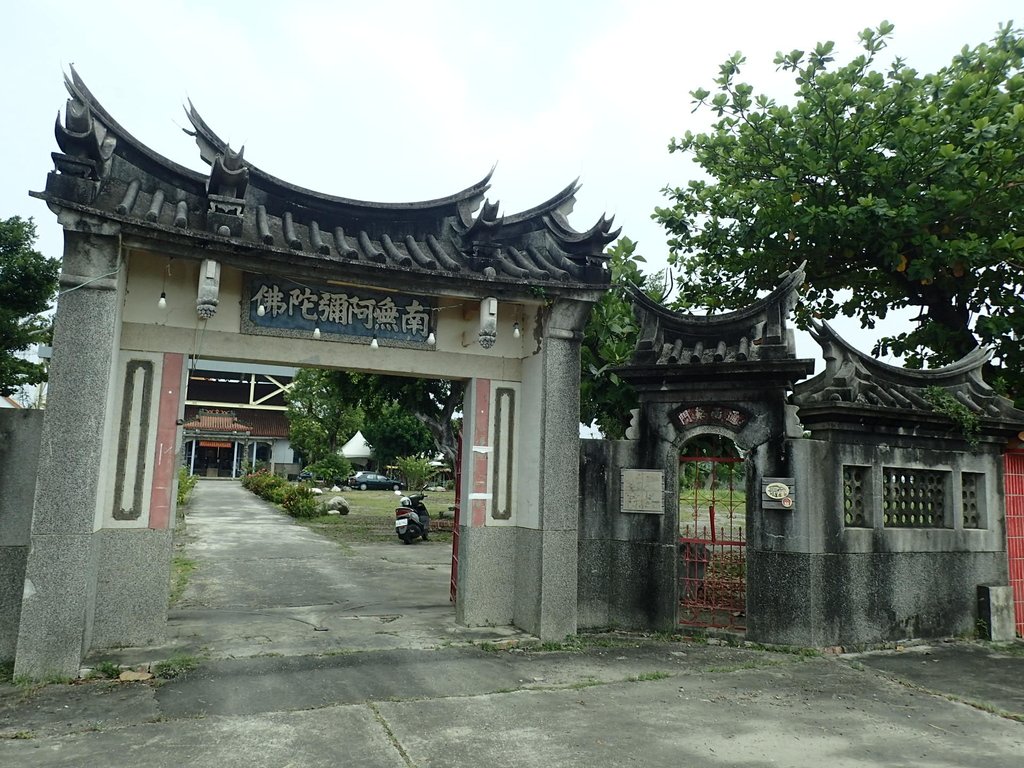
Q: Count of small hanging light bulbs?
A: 6